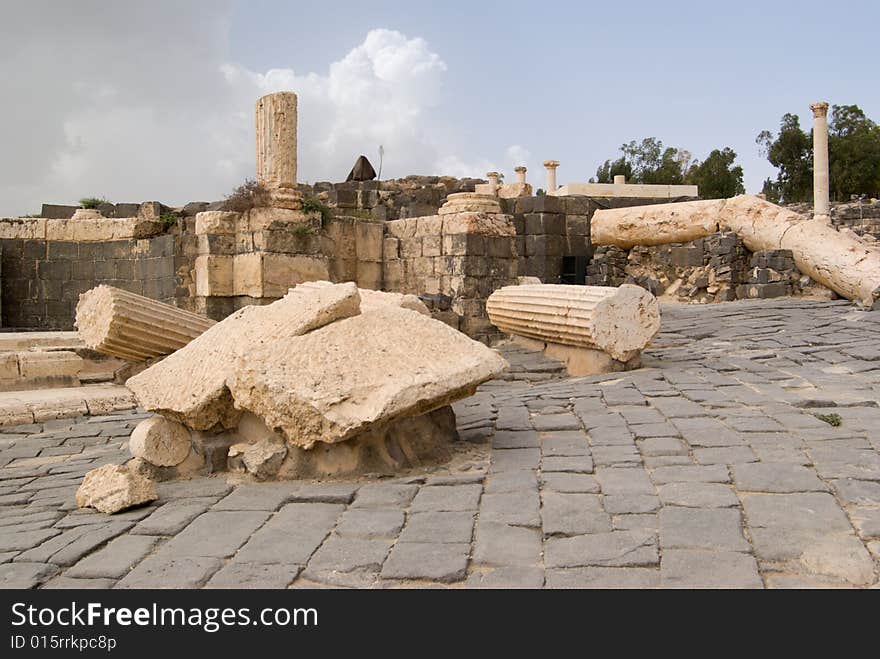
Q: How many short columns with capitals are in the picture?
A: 3